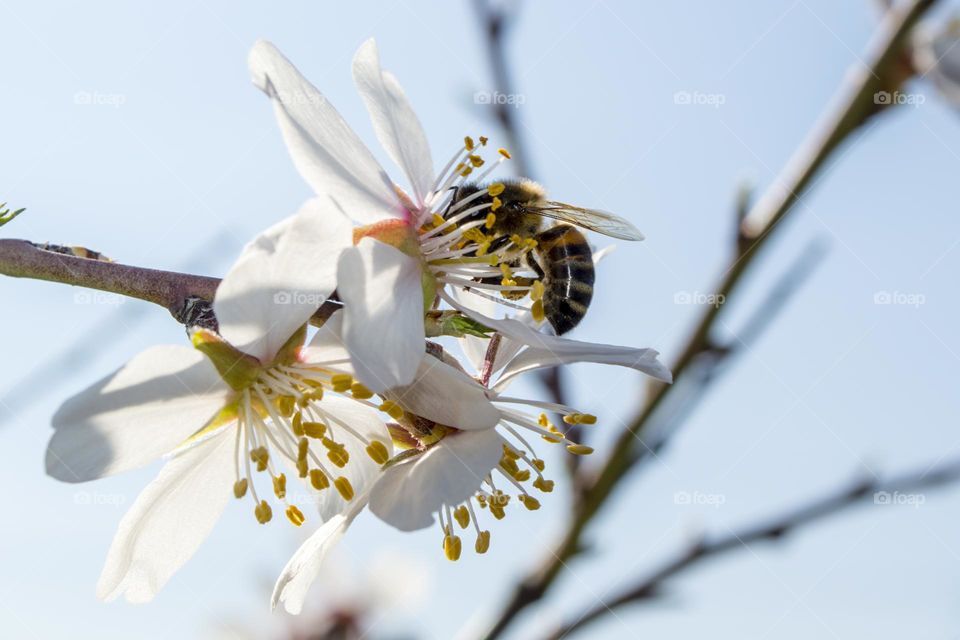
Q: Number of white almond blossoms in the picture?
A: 3